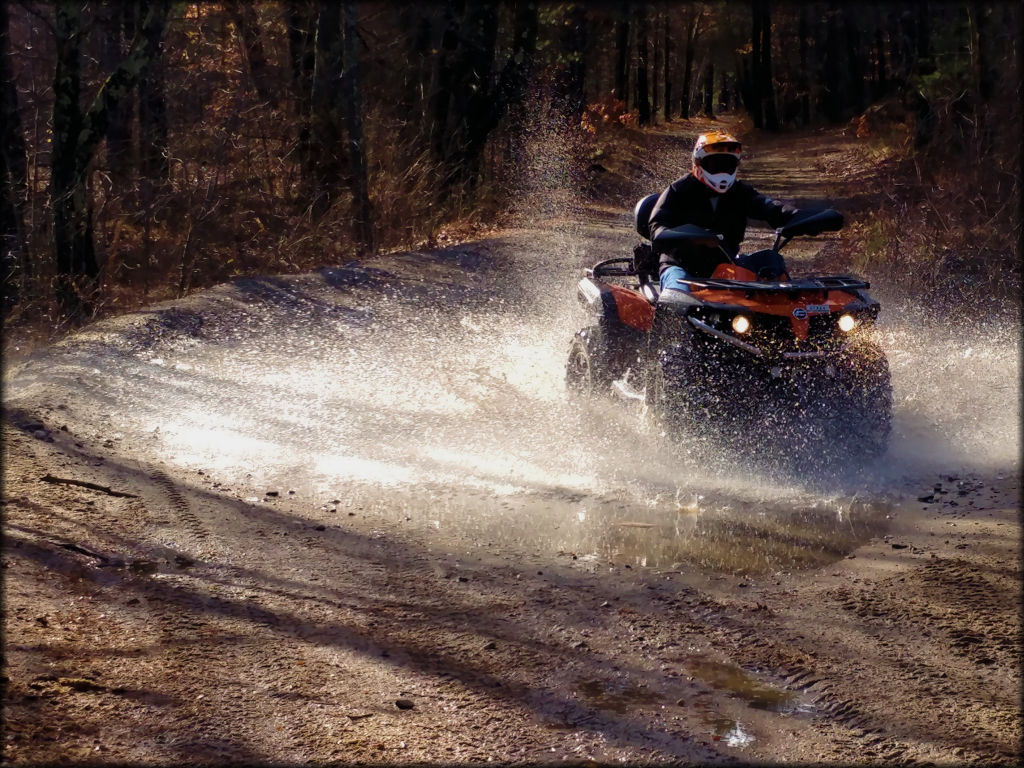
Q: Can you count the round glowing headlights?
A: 2